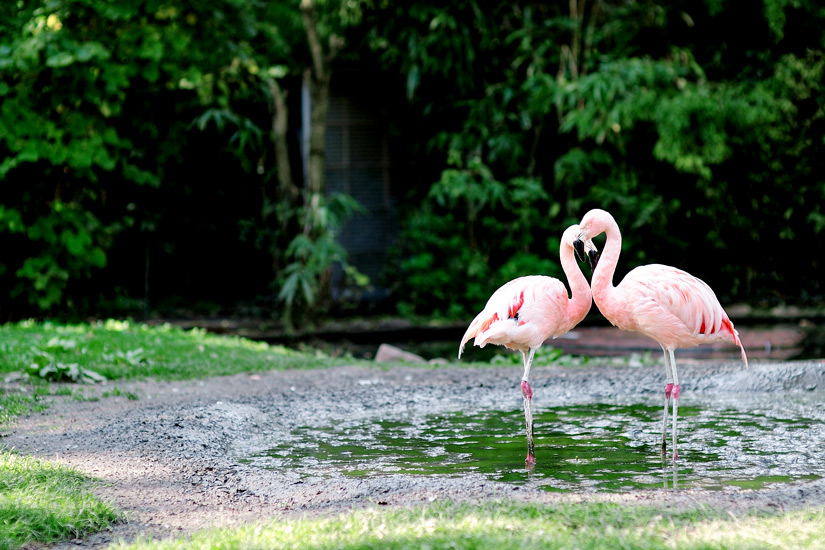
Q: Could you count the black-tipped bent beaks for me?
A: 2